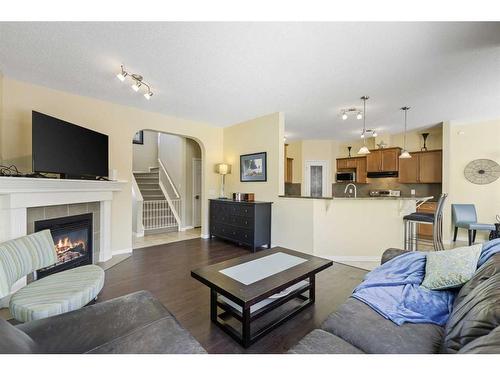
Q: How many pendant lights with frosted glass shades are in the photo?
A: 2